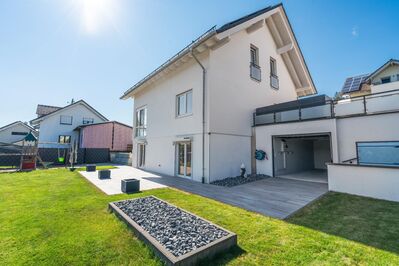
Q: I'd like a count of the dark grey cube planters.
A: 3